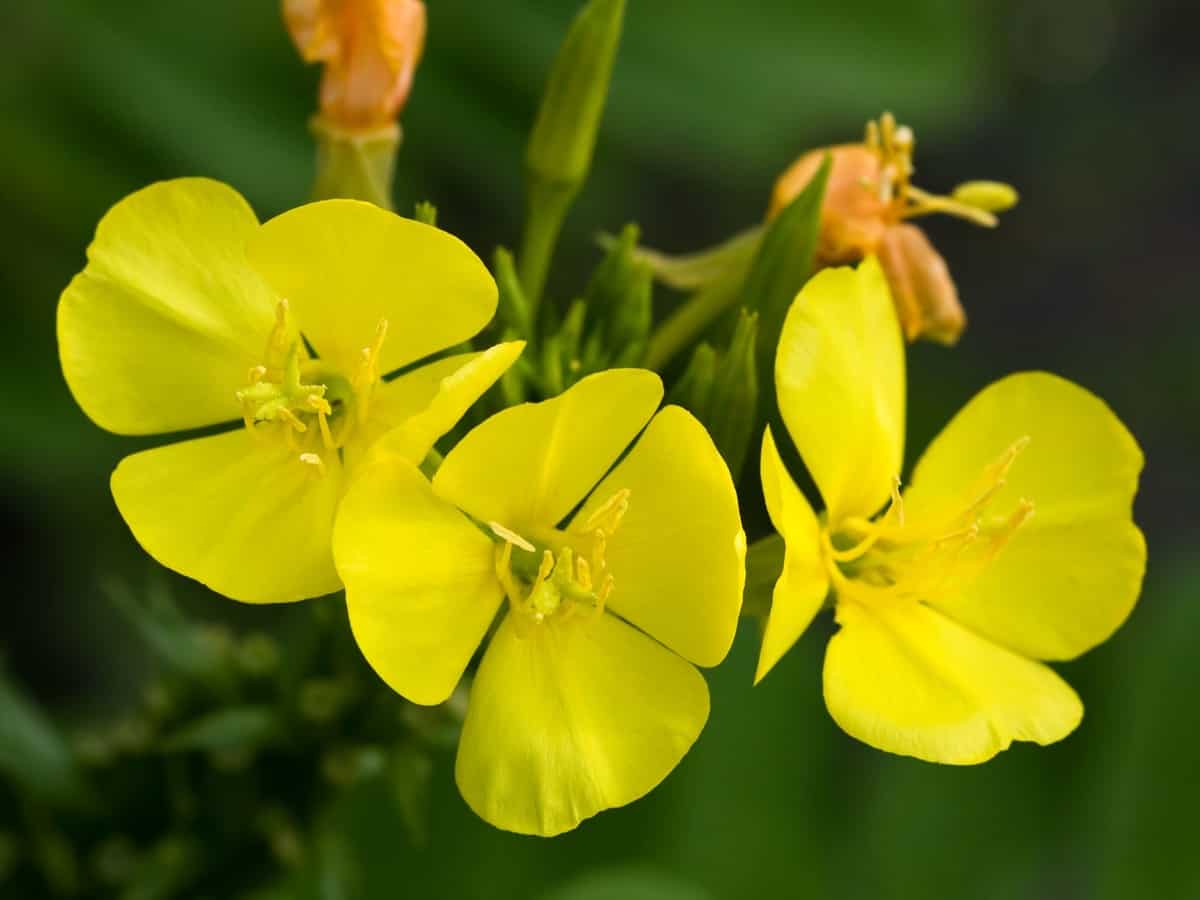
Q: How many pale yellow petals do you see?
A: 12